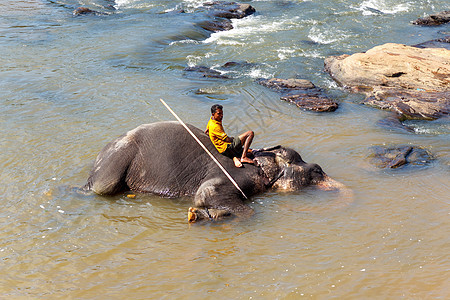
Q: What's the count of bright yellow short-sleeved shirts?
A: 1